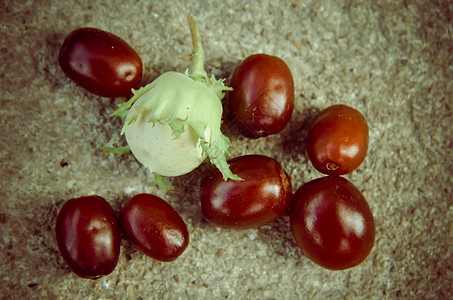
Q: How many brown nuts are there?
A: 7